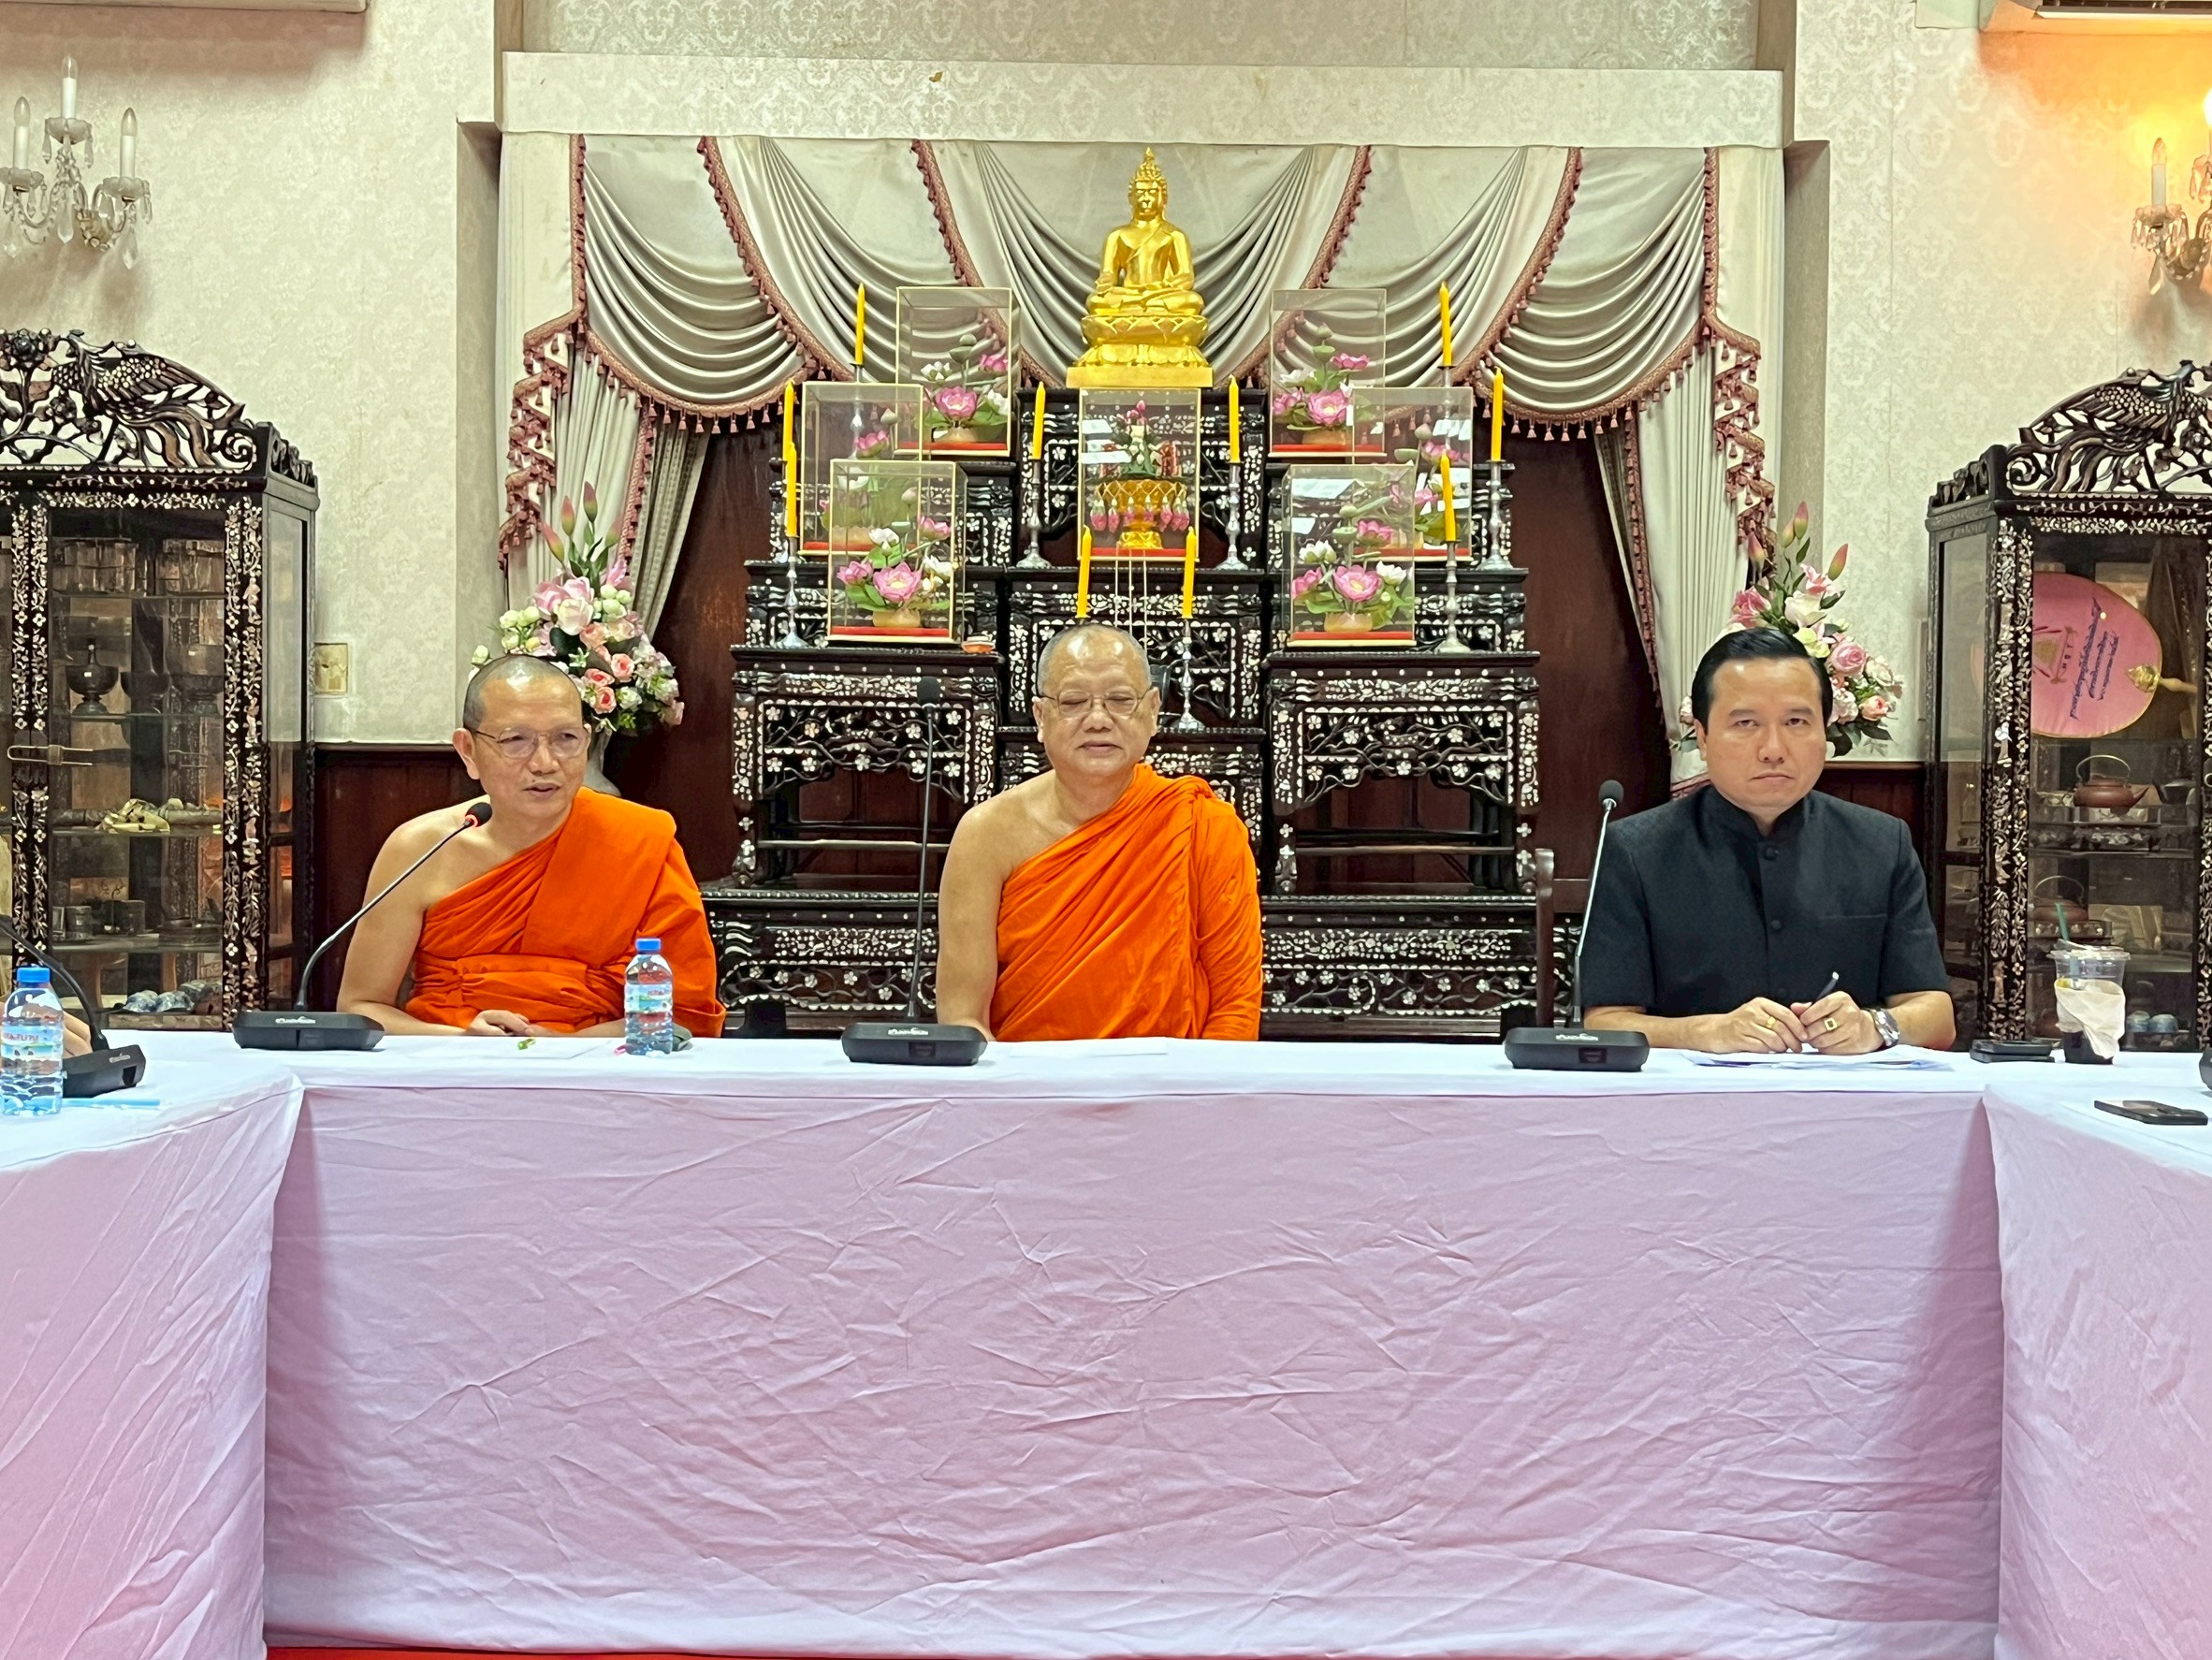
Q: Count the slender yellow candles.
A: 10